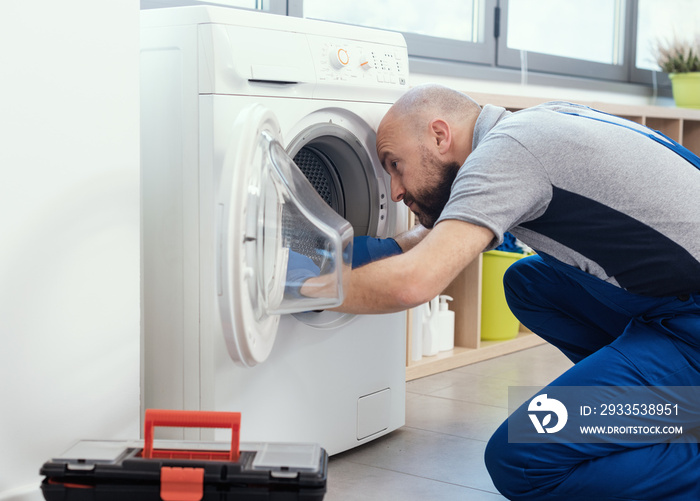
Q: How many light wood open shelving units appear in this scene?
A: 1